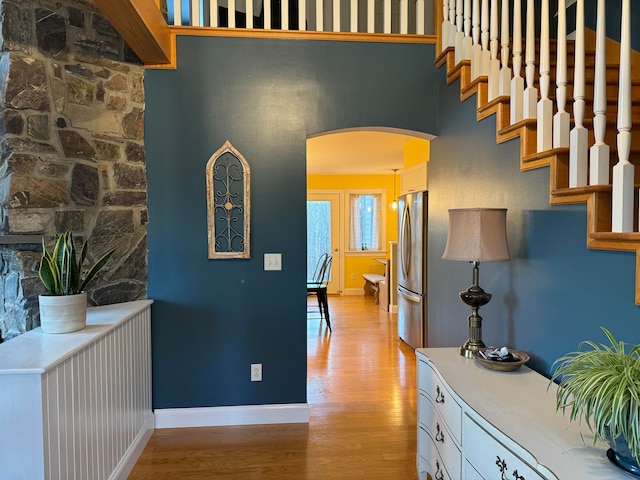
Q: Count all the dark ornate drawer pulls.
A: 4